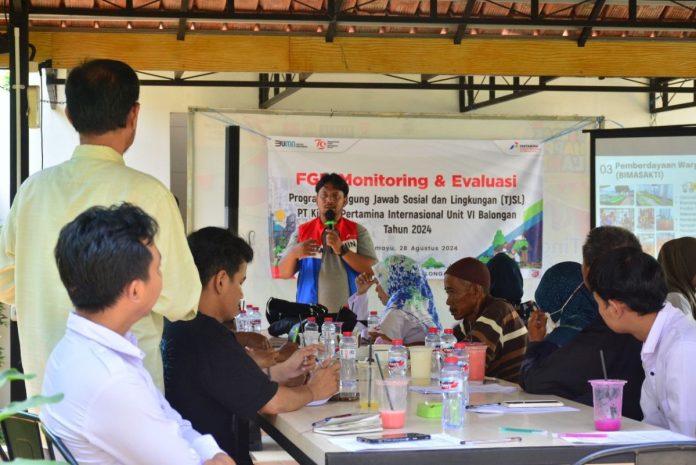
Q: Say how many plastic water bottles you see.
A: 12